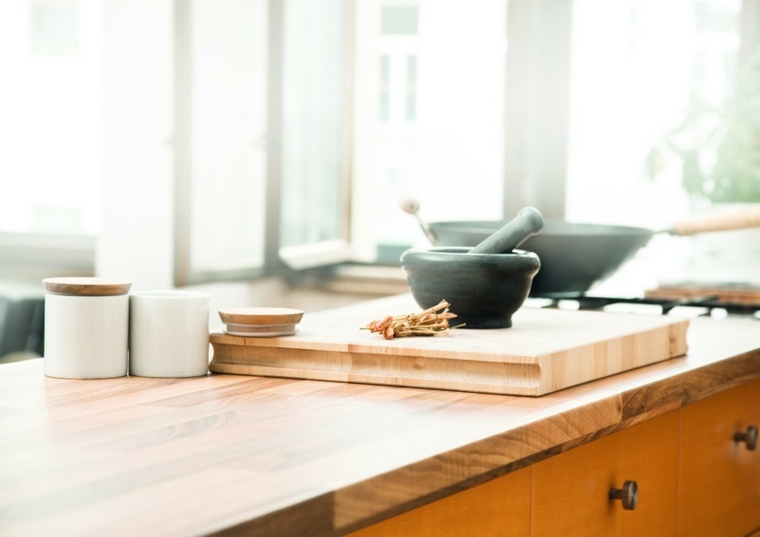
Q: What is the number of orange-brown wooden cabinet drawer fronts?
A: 3